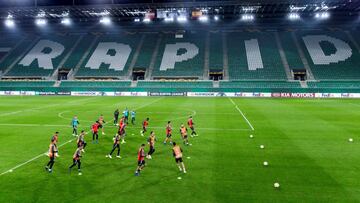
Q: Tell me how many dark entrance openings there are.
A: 4